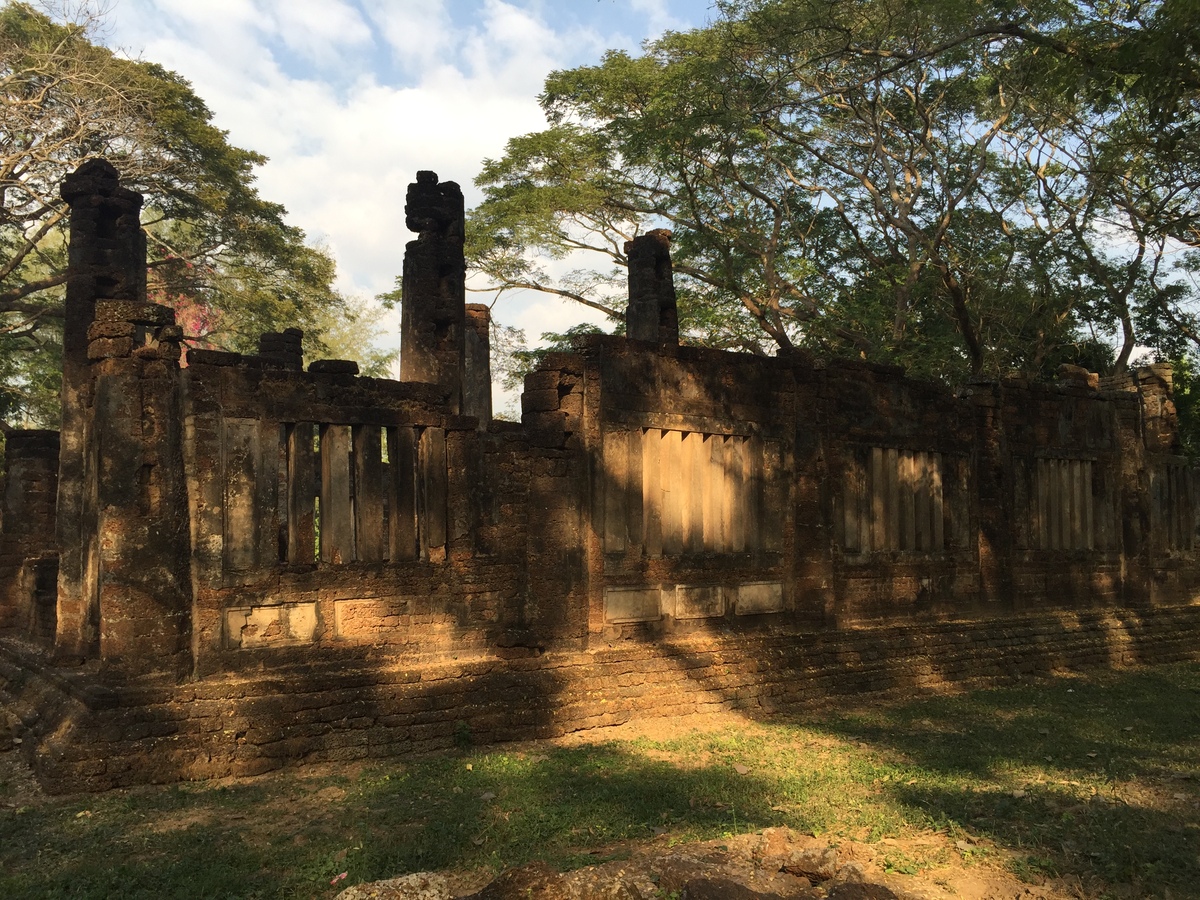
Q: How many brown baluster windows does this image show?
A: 5